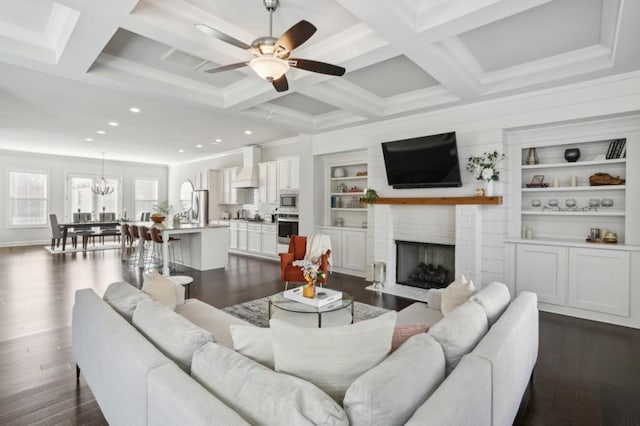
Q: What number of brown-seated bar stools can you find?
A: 4